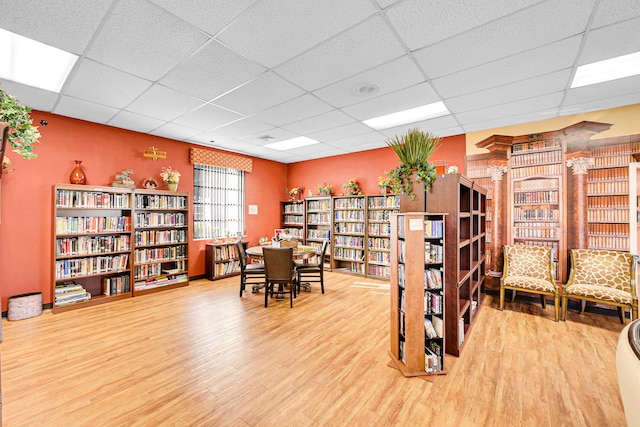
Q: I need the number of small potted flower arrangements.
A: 5